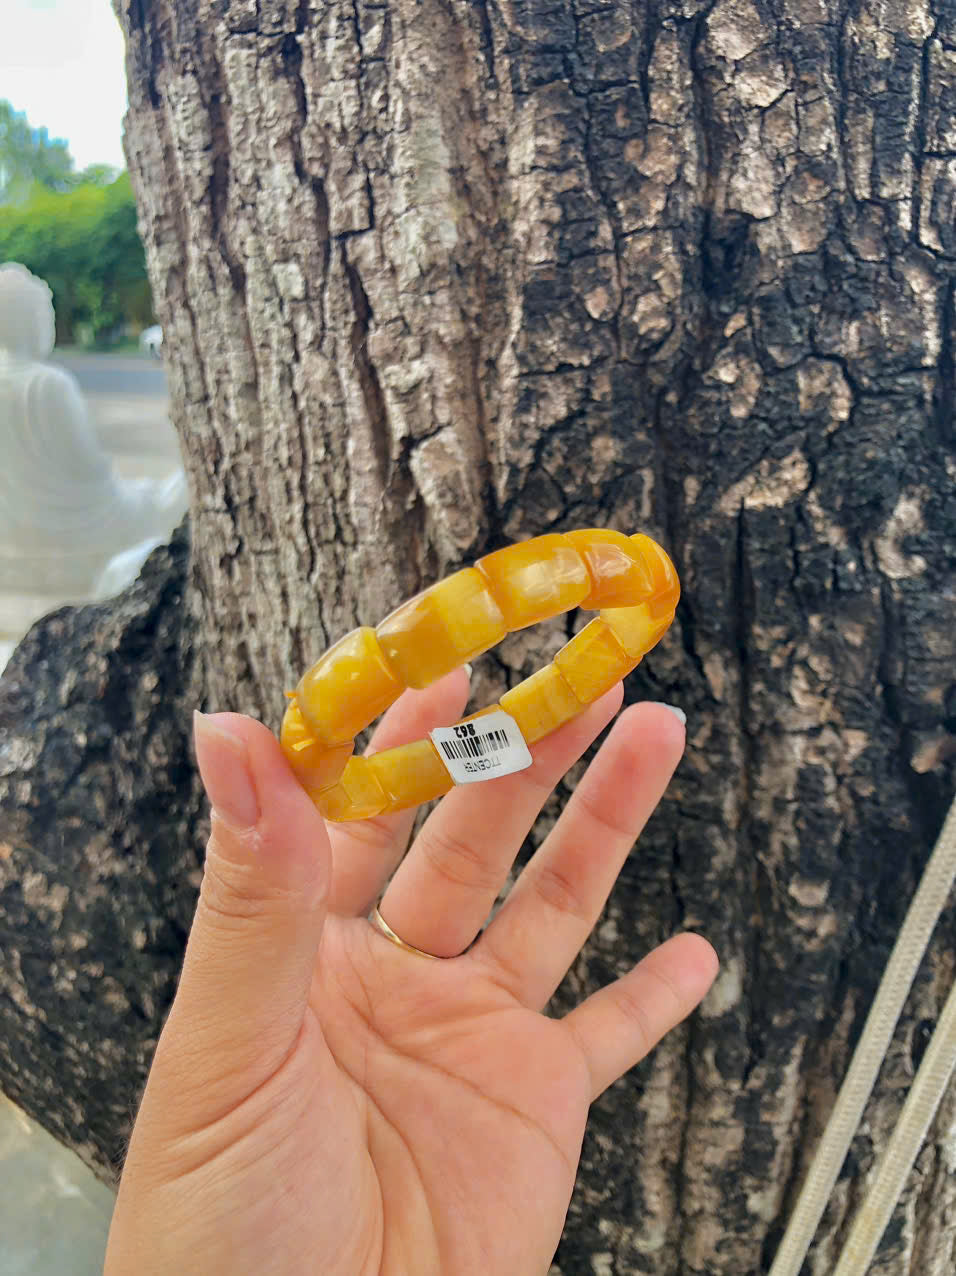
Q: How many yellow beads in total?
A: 12